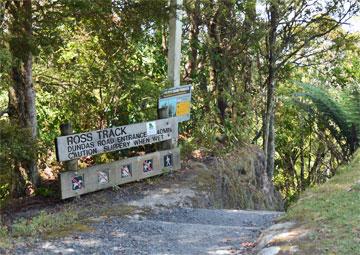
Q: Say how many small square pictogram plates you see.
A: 5